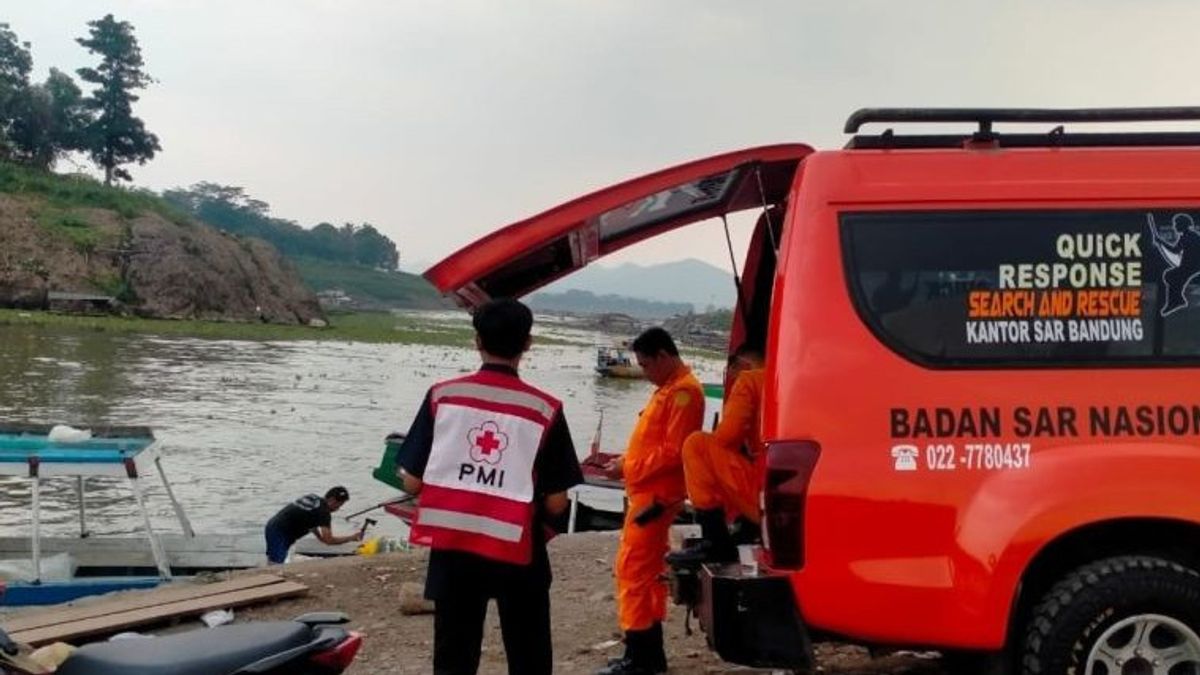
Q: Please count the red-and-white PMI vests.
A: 1